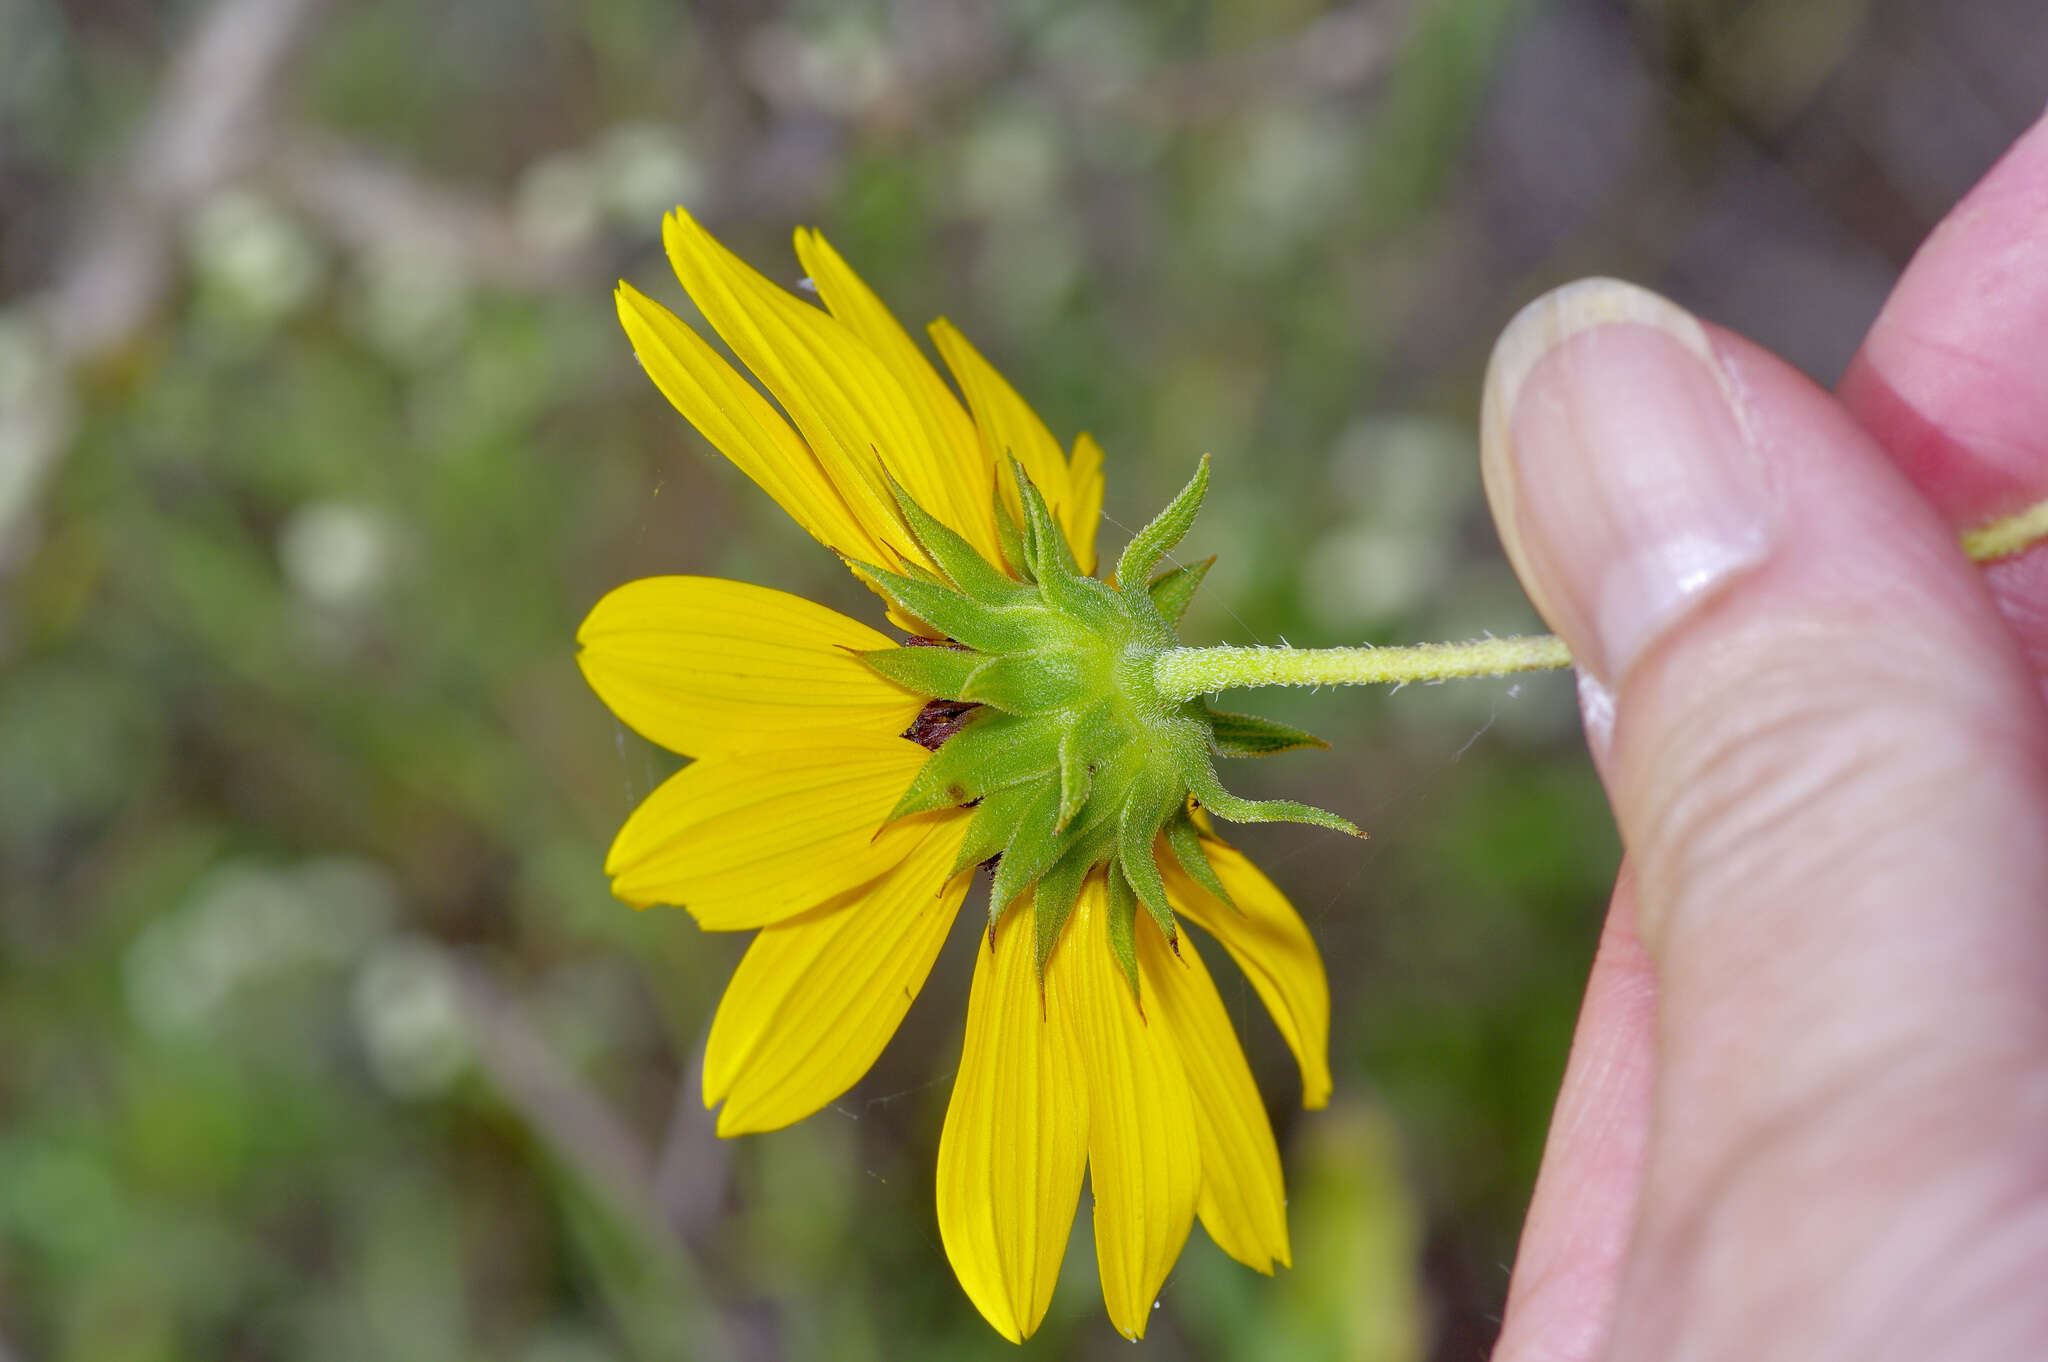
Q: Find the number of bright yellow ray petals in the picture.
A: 12